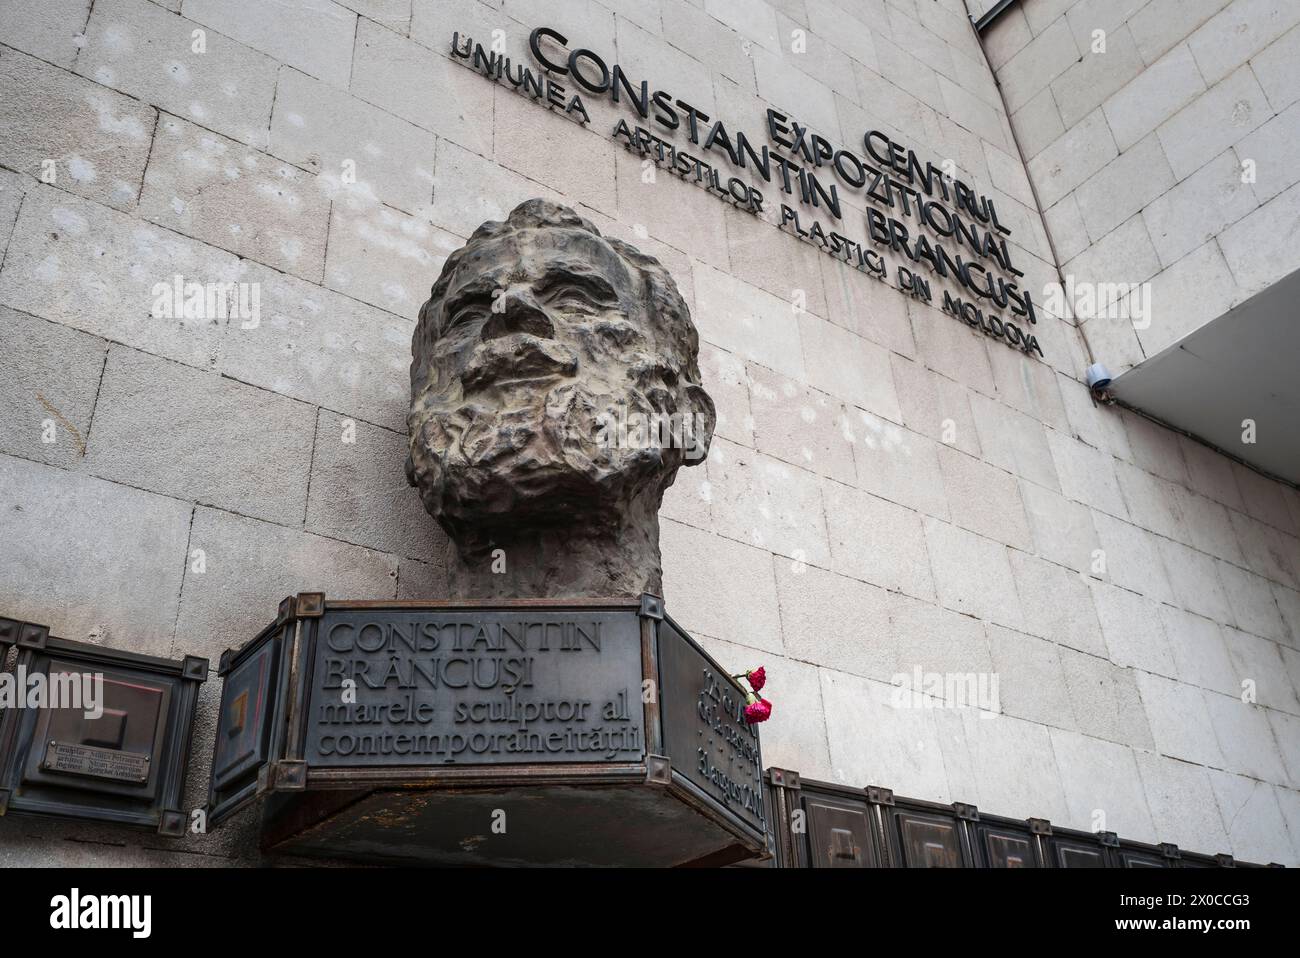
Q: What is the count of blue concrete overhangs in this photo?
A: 0